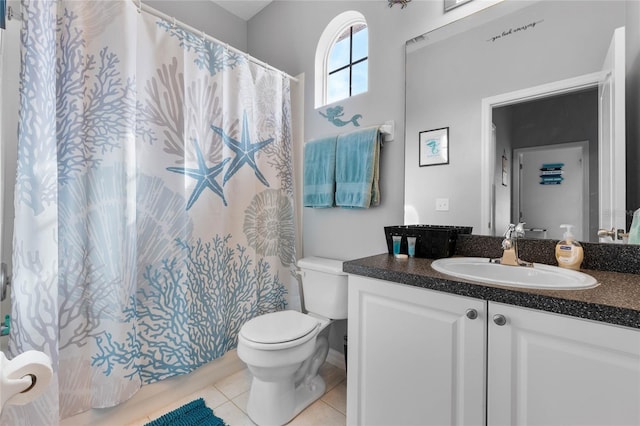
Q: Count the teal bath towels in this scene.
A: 2